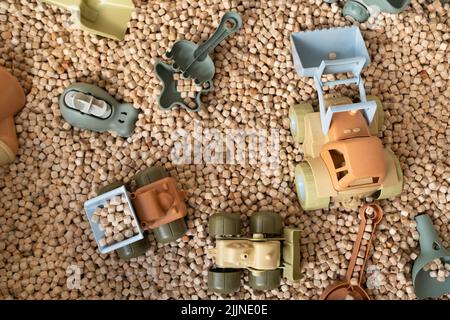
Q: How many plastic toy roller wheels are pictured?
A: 12